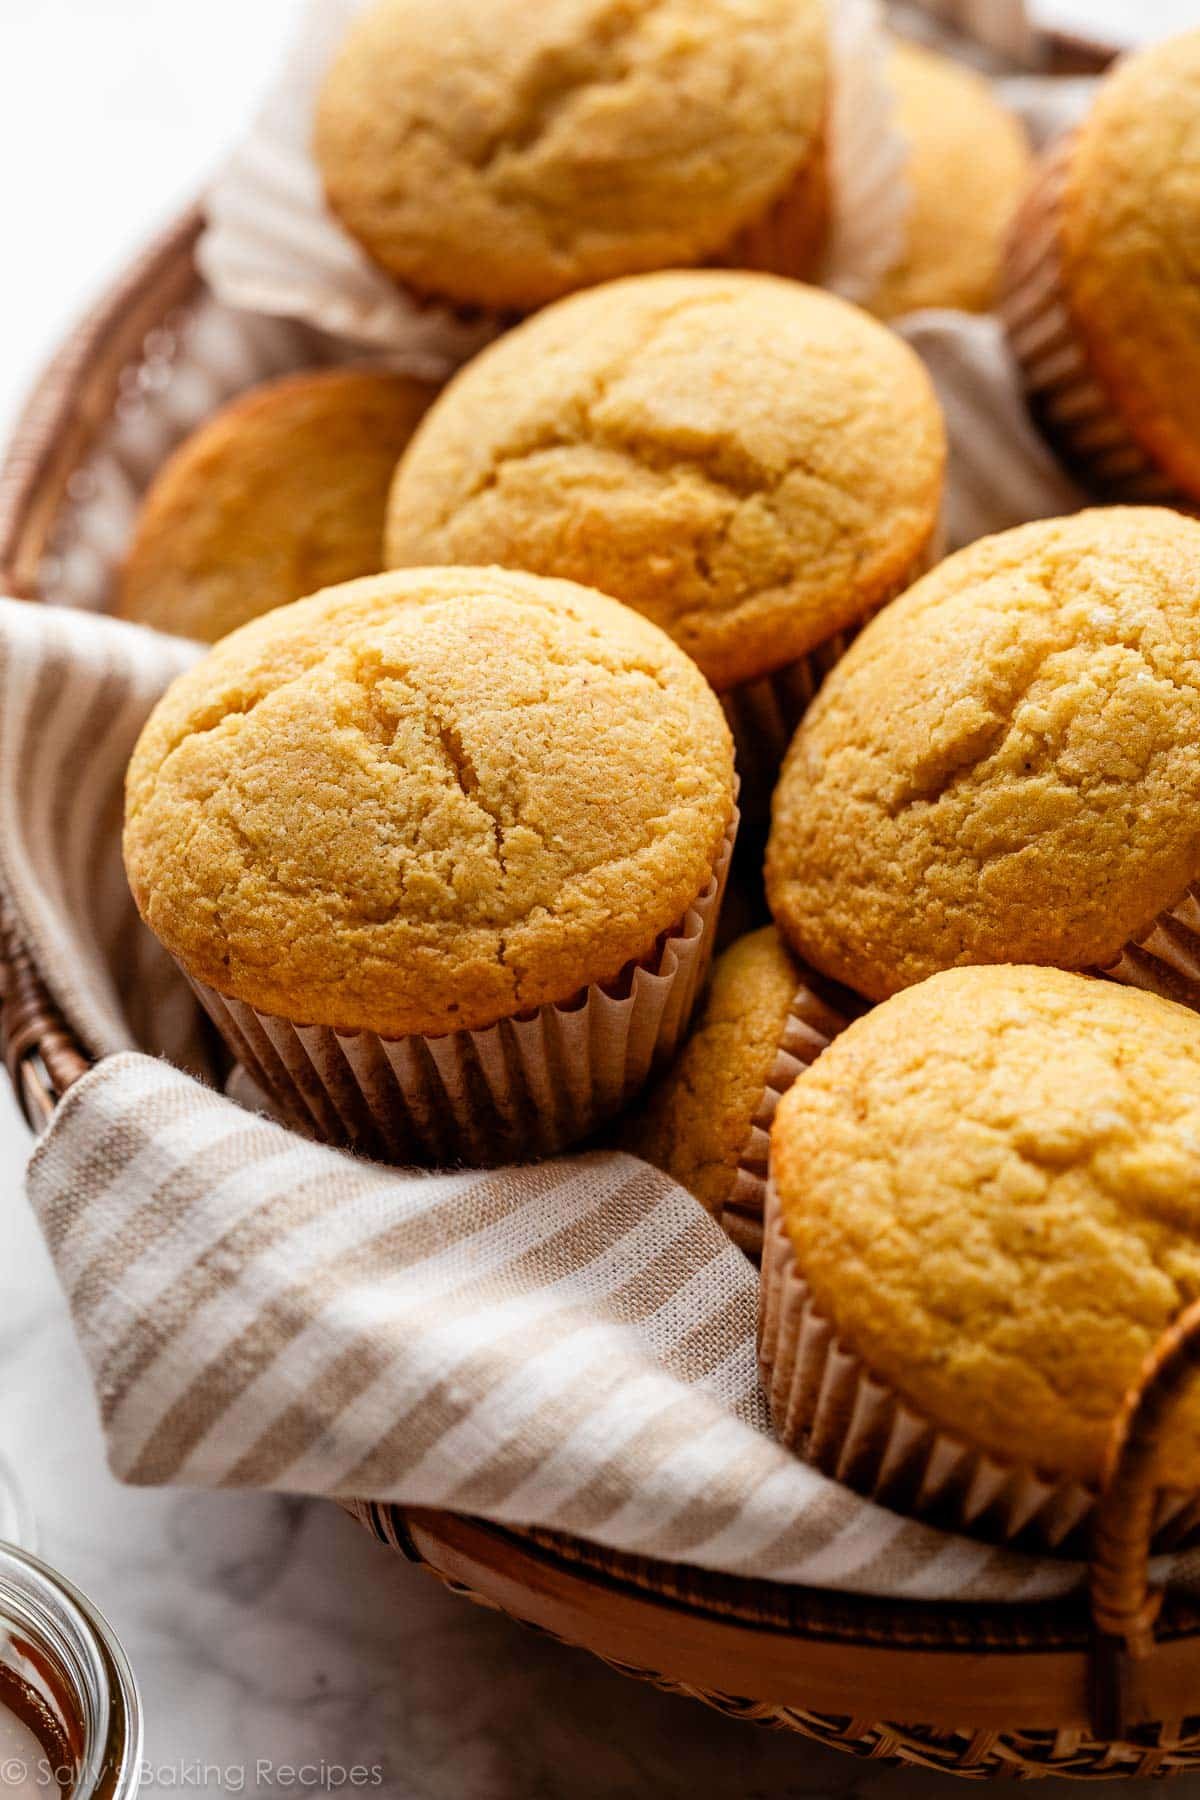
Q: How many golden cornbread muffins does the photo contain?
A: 9